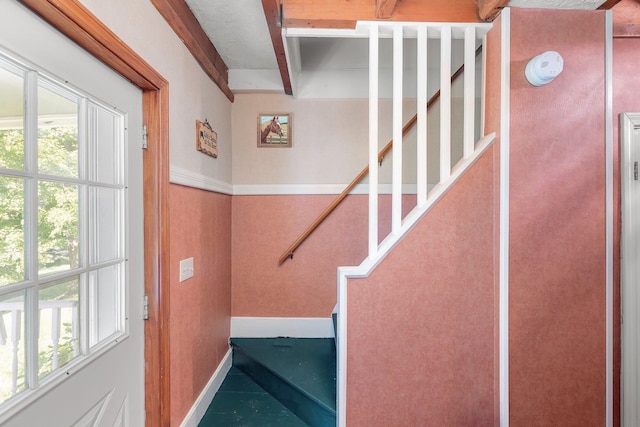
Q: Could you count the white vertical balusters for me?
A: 5